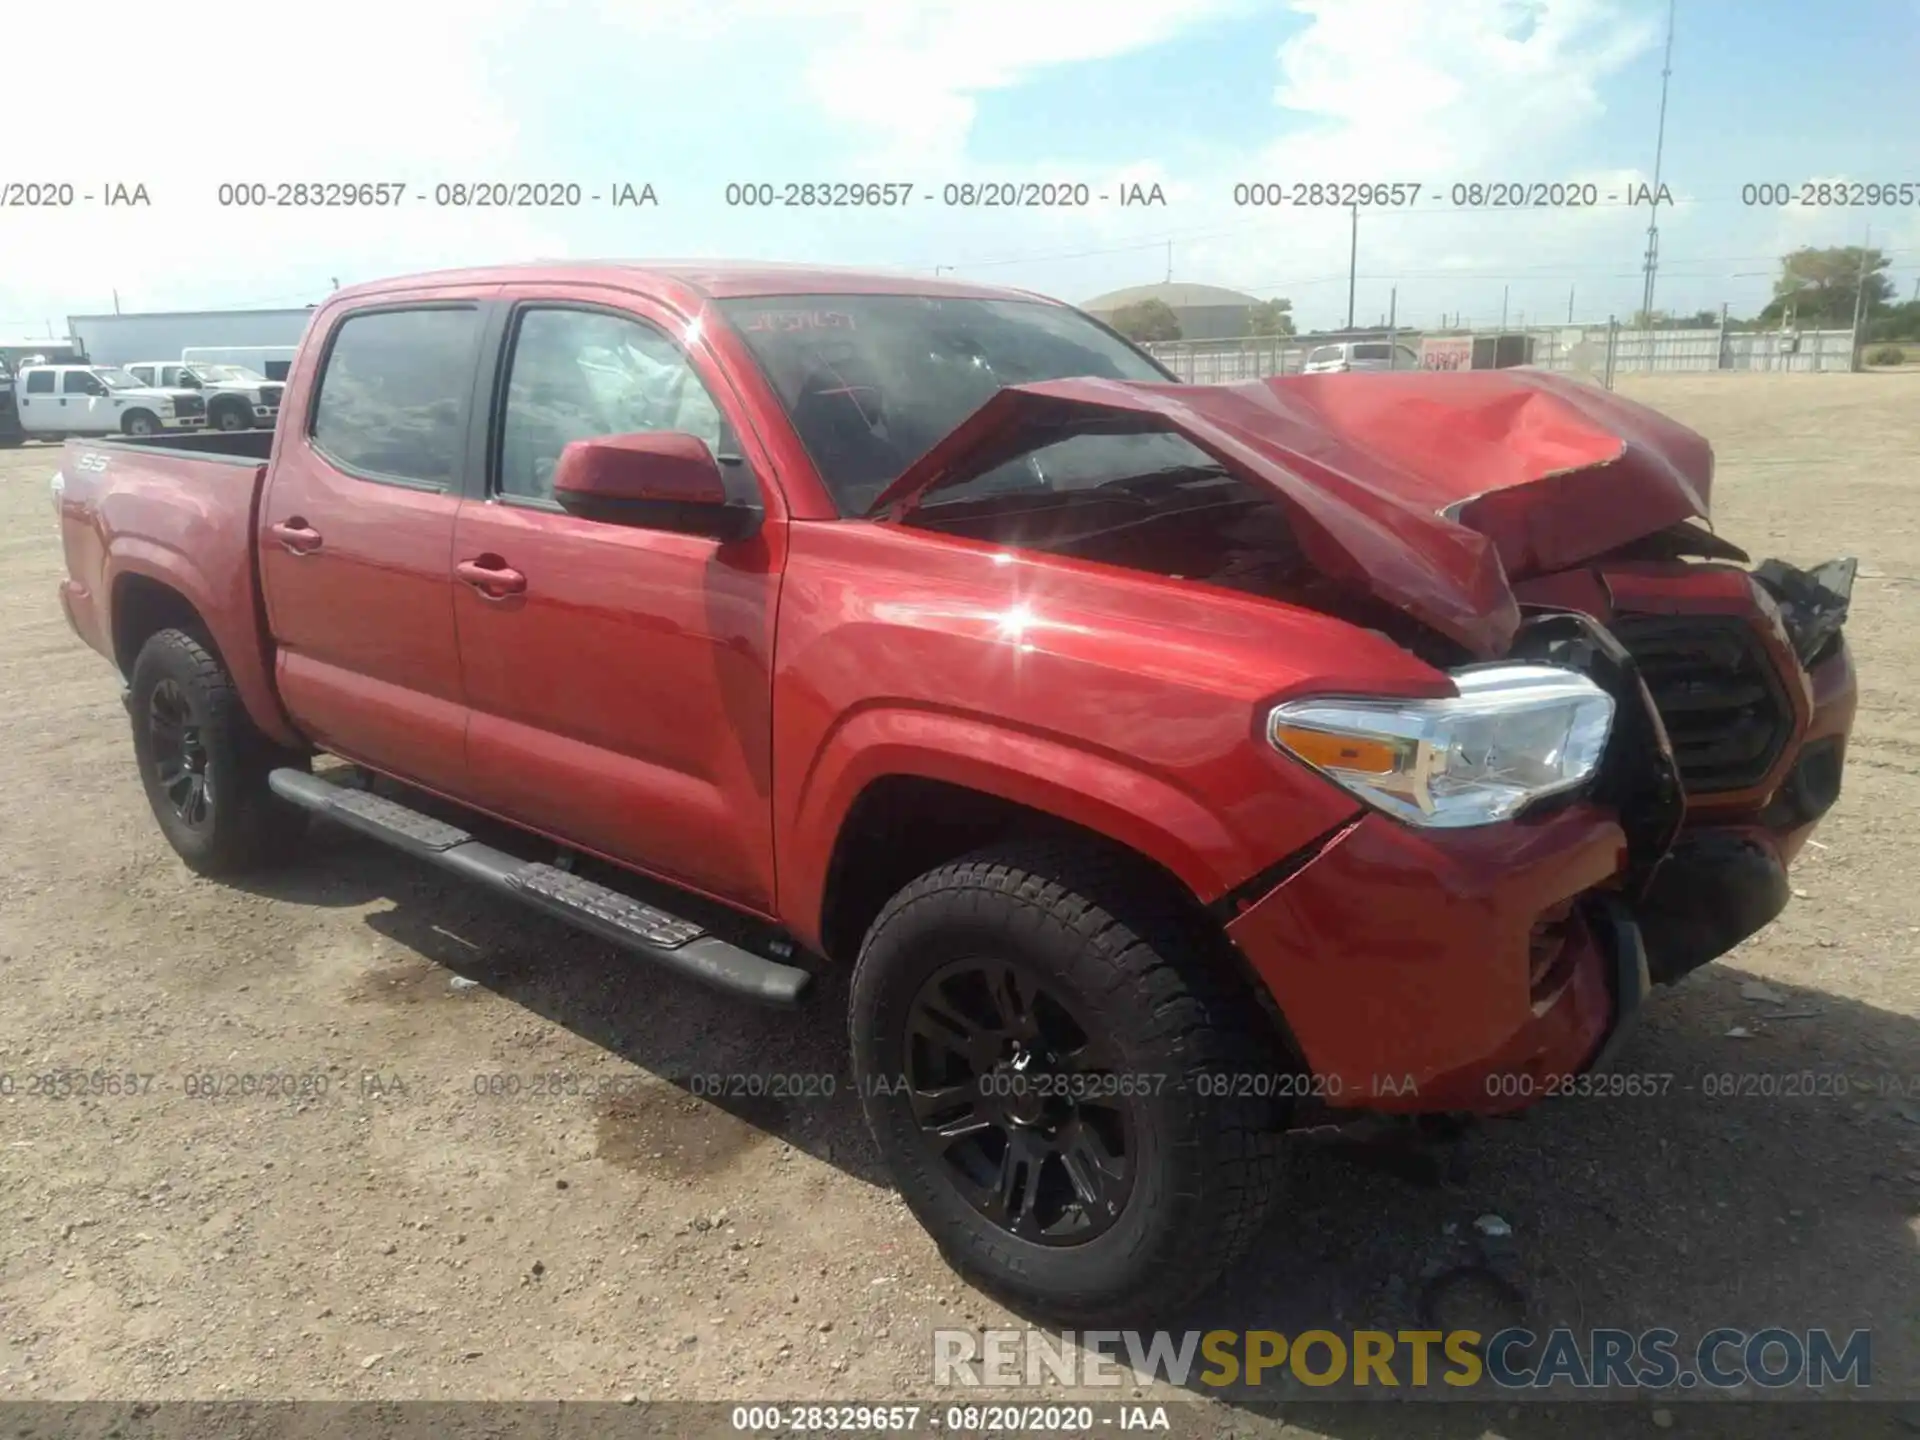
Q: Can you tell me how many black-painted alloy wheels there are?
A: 2